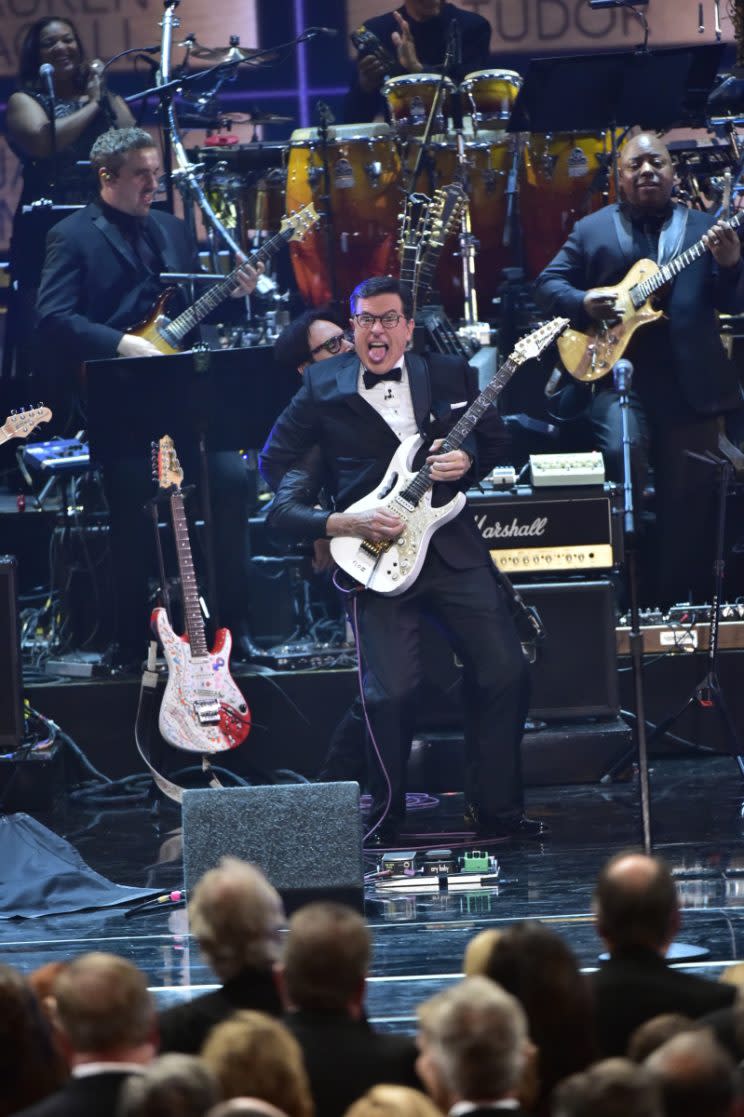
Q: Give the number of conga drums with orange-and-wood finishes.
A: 3